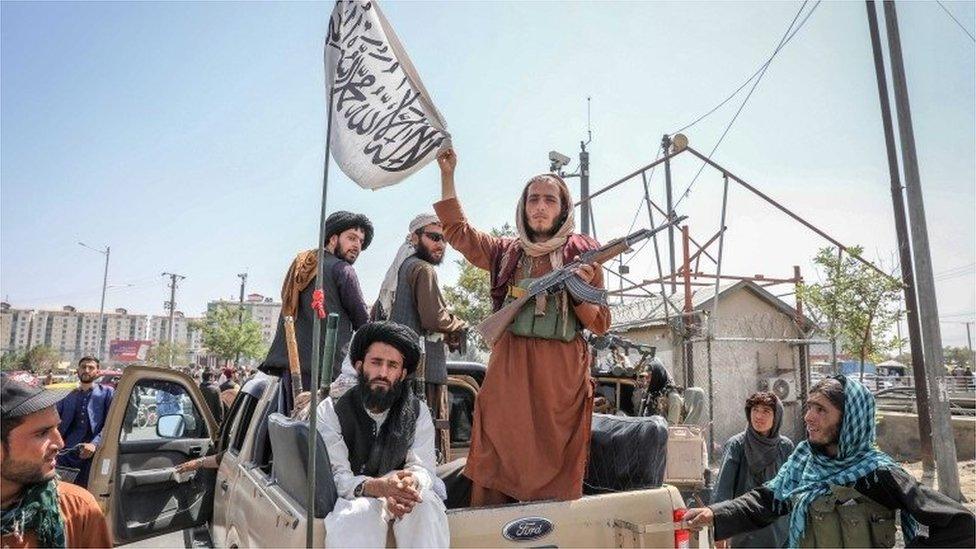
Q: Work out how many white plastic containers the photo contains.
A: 1